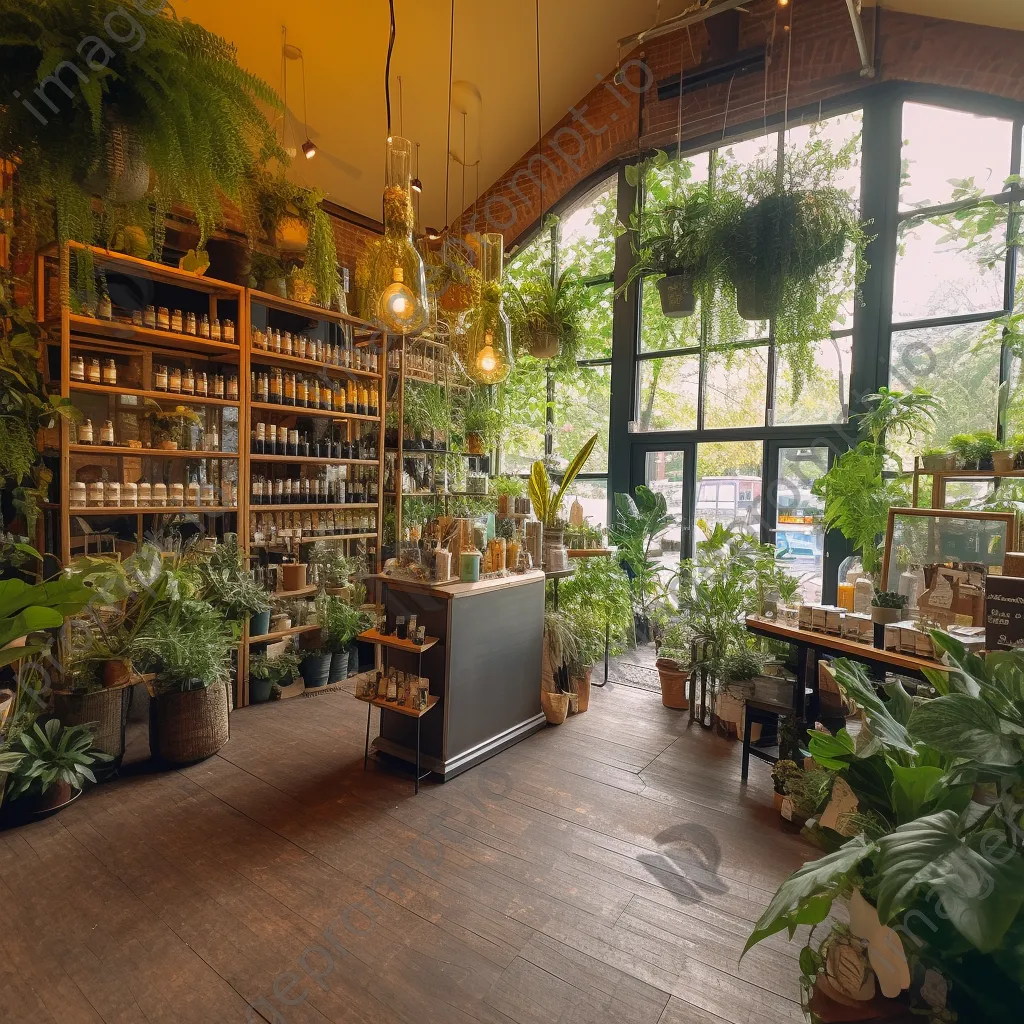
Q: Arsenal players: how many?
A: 0